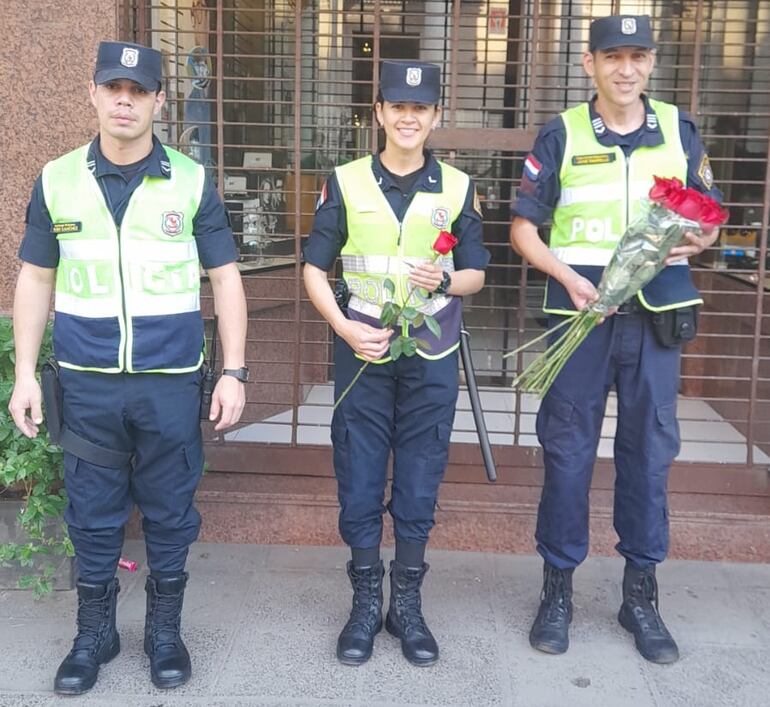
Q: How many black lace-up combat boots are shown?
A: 6